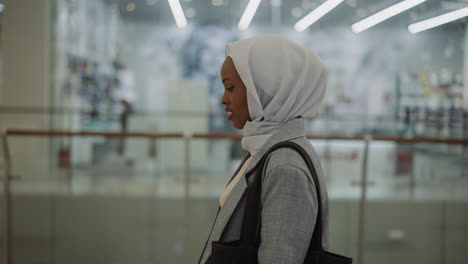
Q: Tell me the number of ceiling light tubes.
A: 5